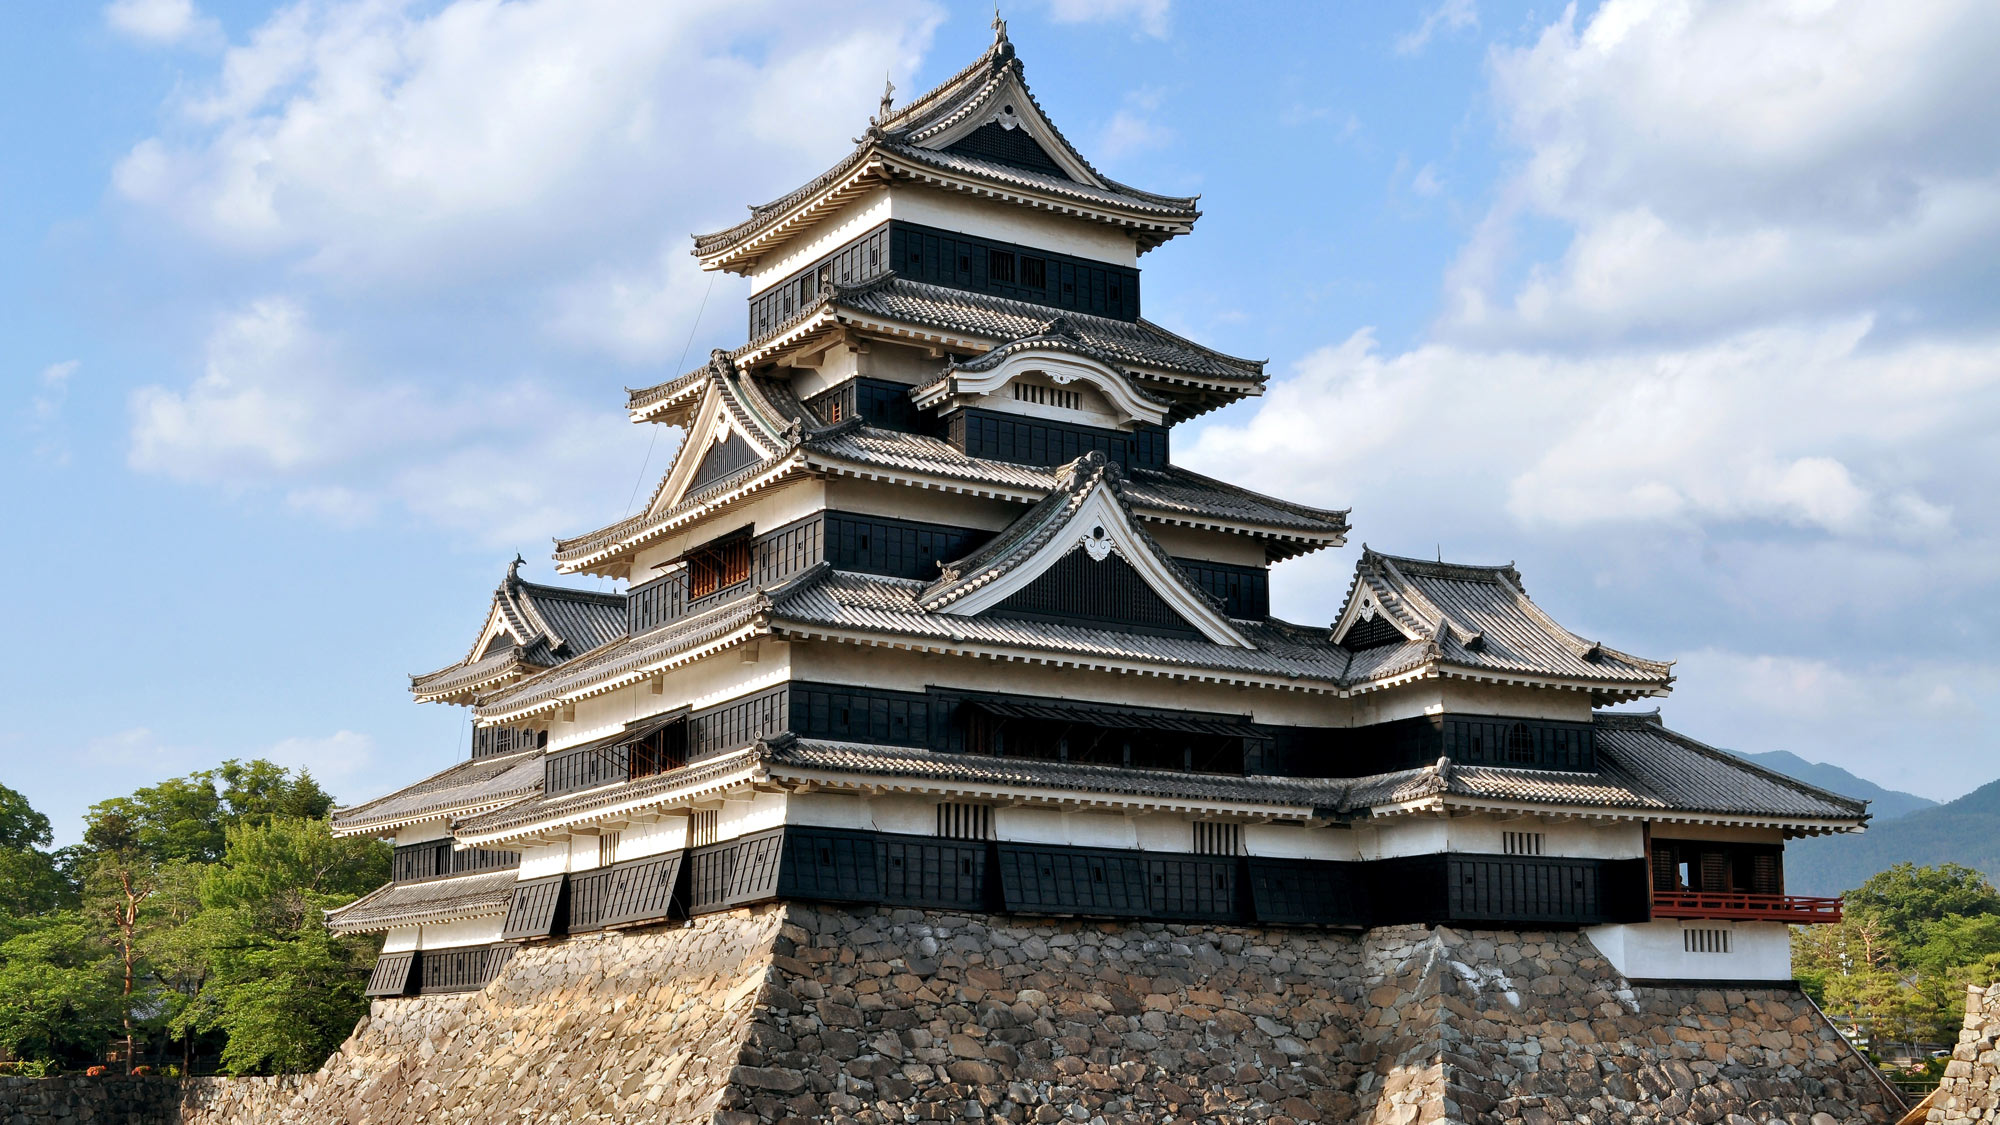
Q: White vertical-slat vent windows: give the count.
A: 7